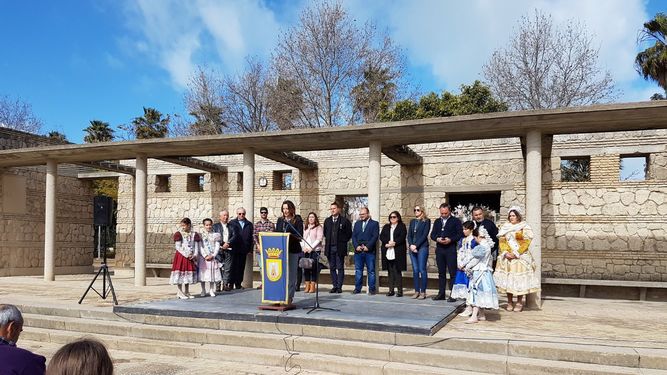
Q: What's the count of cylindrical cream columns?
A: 5